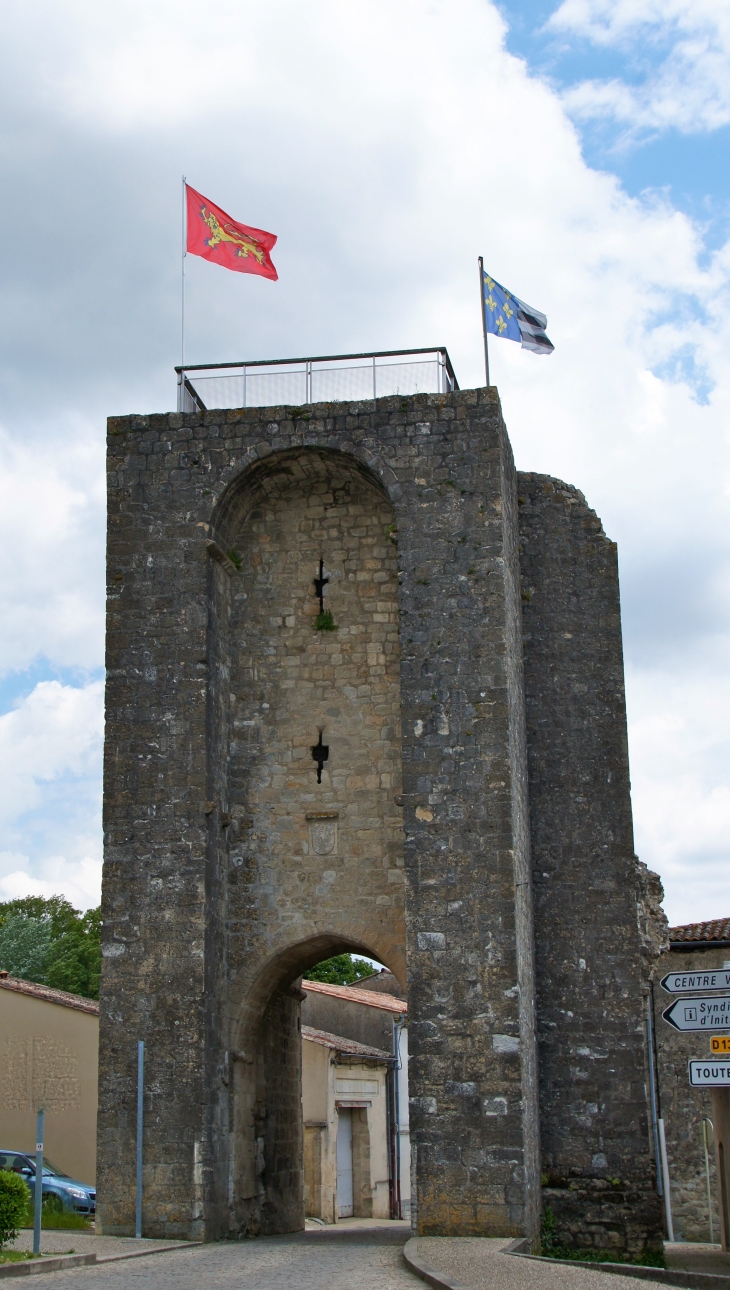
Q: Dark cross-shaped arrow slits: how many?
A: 2